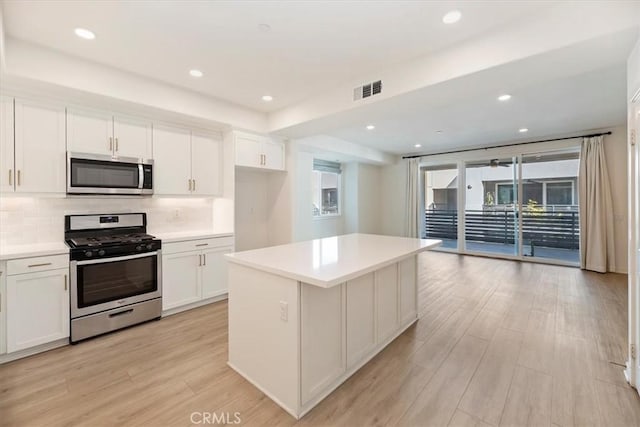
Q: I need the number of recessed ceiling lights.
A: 8